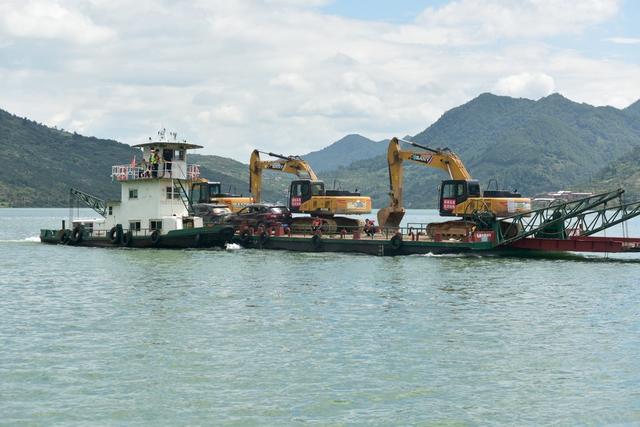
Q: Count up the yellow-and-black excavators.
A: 3